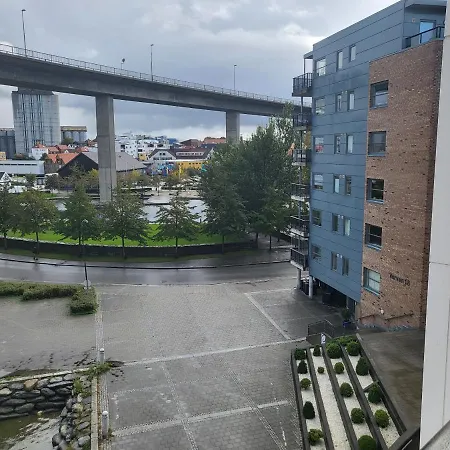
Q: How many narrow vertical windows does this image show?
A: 12